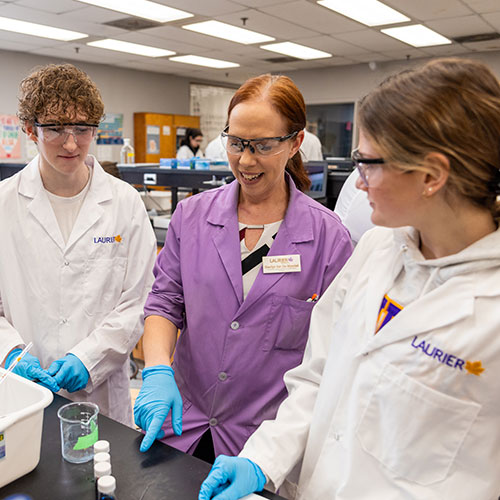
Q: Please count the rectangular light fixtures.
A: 8